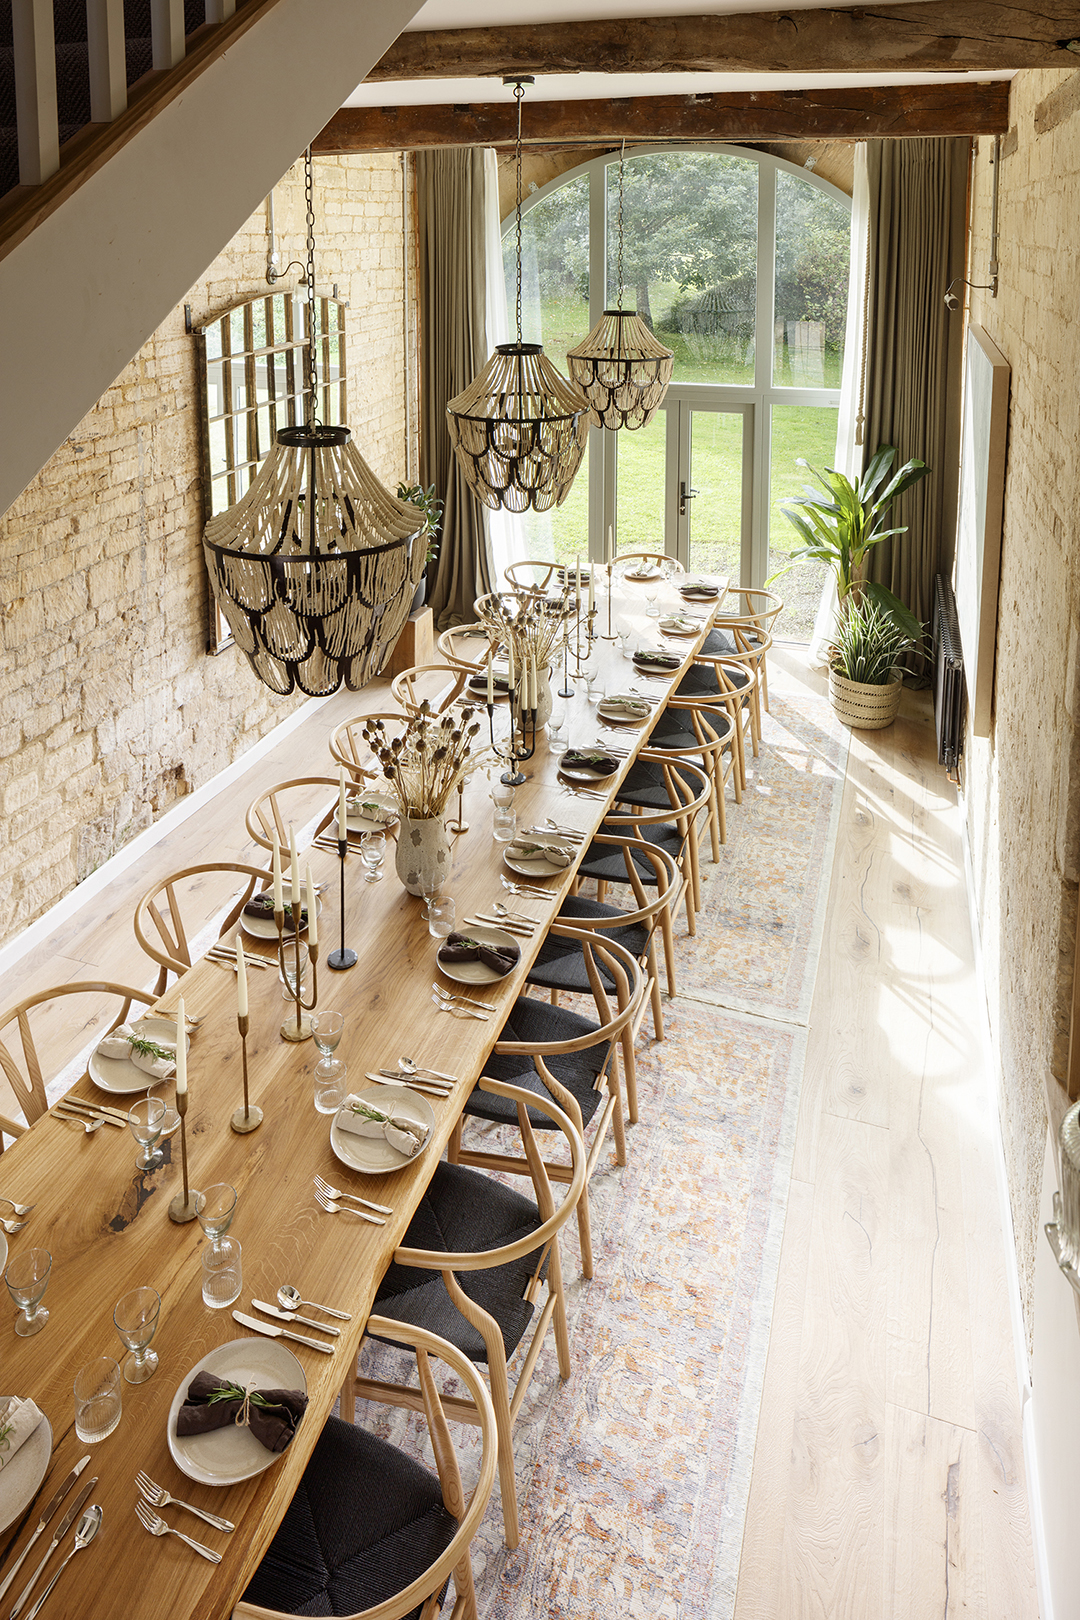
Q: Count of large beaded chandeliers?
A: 3